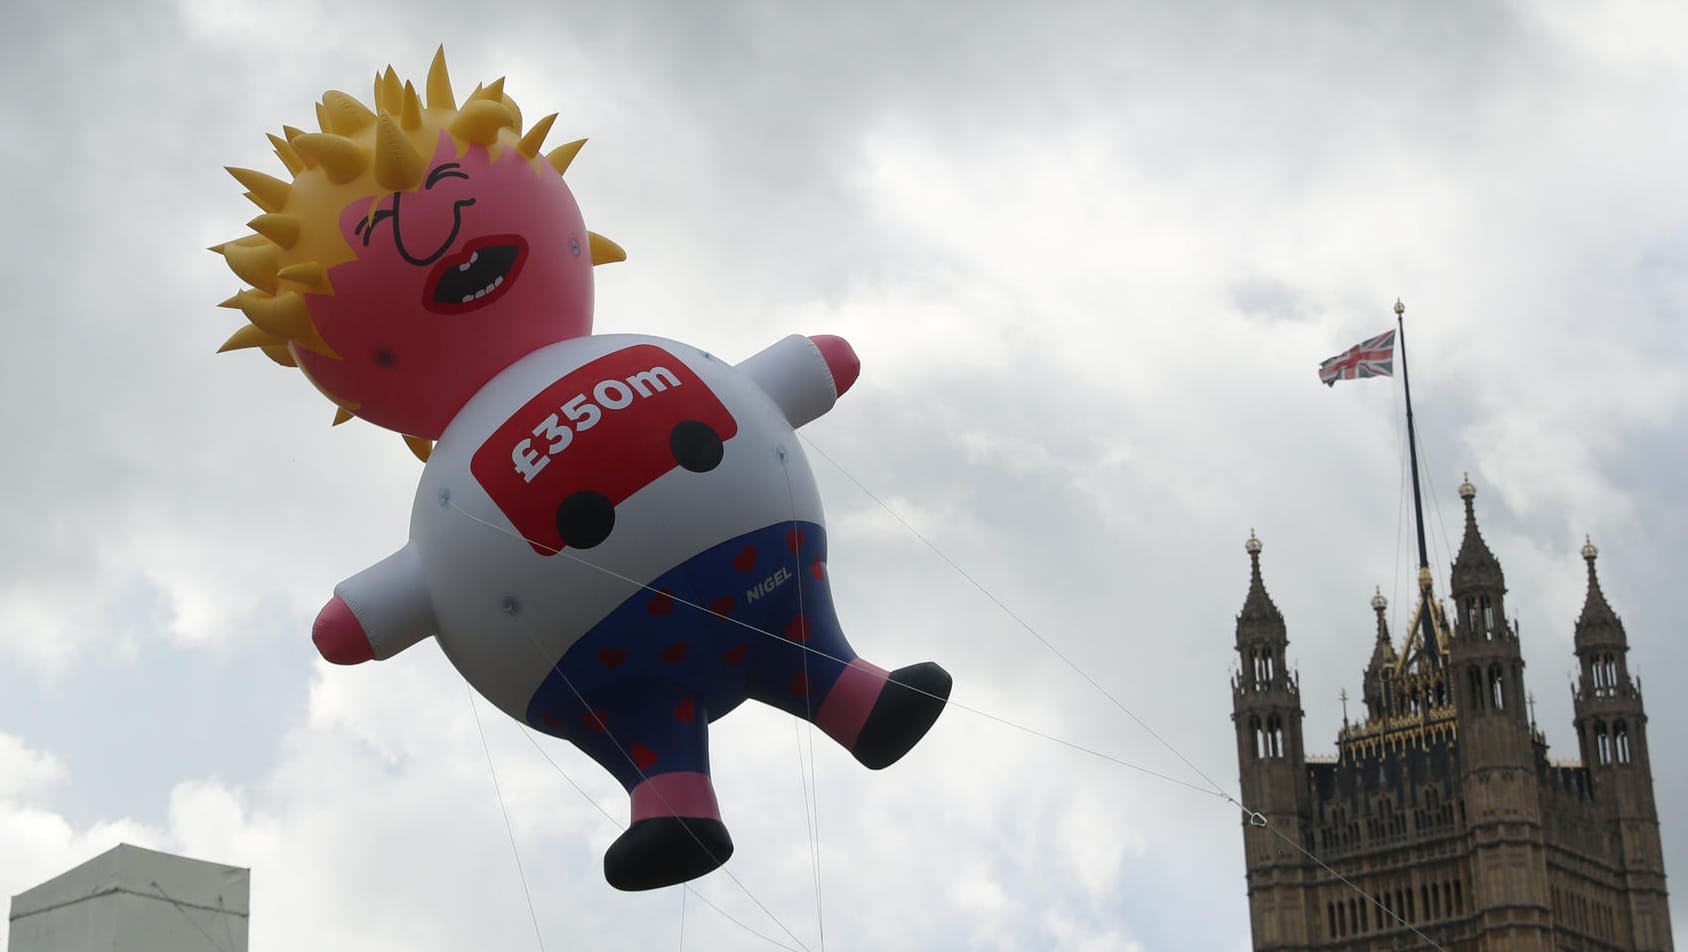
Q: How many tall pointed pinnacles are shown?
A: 4